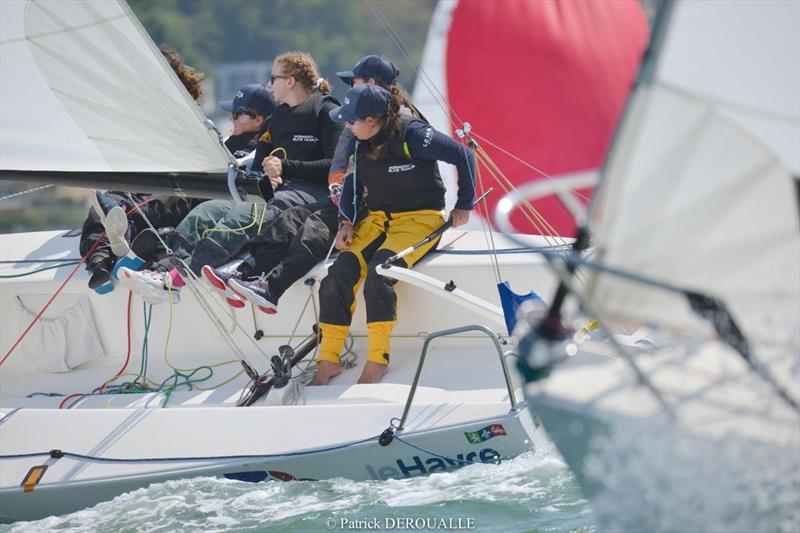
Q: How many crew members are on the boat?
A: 5